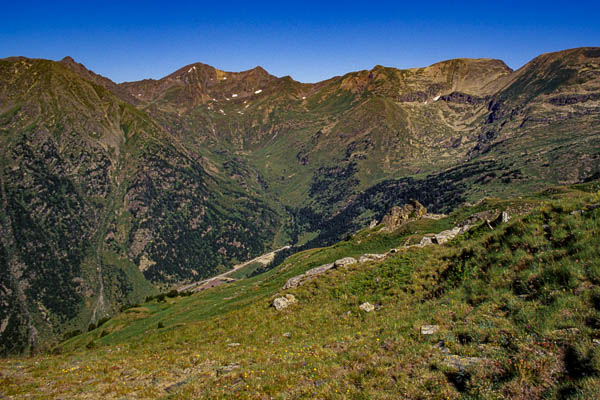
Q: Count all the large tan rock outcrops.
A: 1